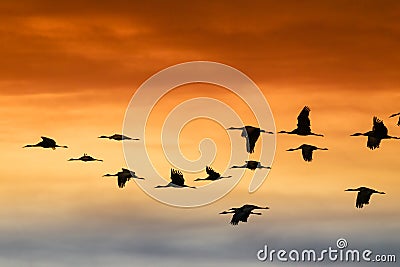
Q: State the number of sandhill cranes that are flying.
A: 15